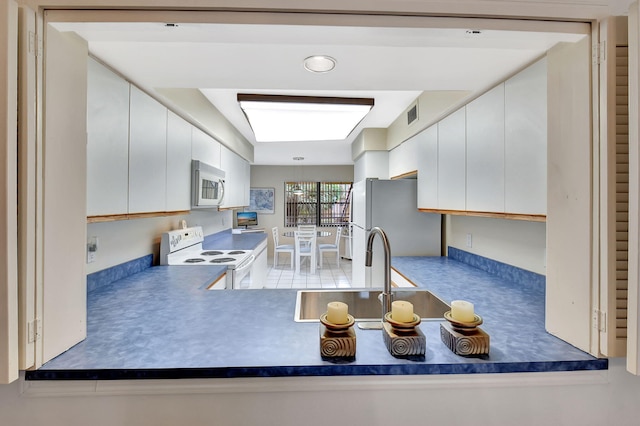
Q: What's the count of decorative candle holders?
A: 3